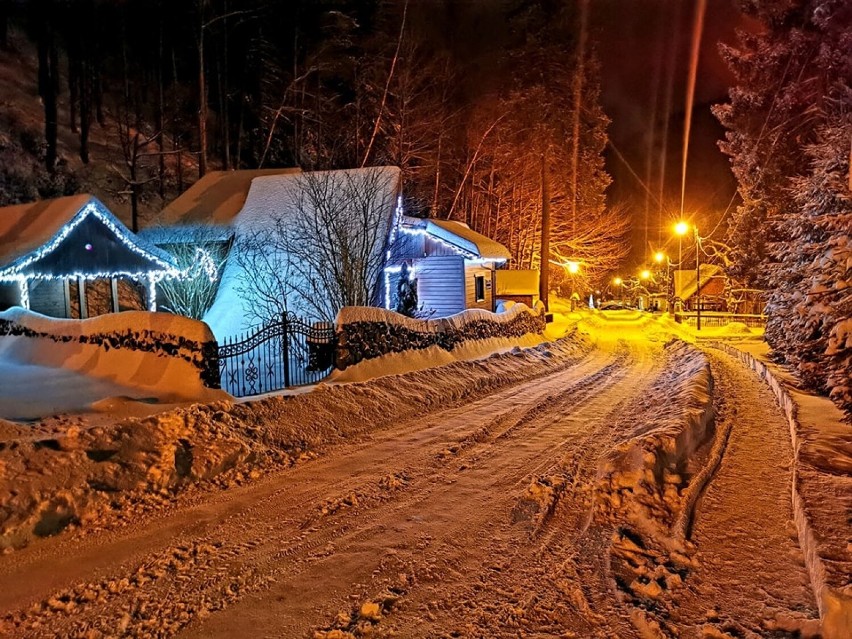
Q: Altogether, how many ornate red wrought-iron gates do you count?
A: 0